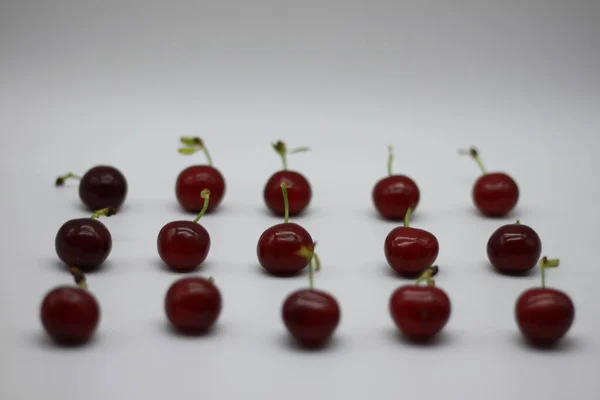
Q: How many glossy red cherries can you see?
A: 15